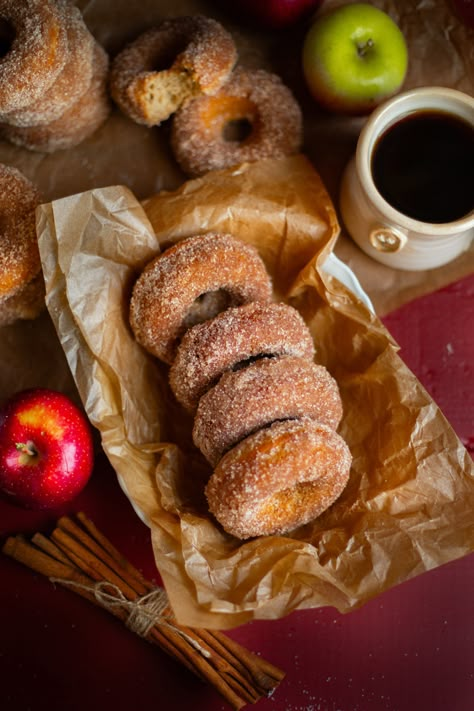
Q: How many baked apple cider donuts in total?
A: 11